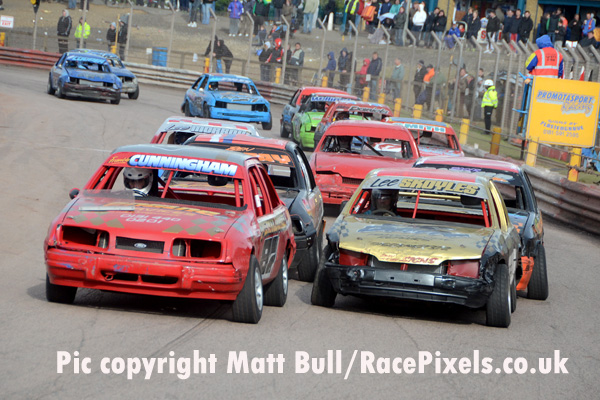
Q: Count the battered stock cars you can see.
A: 13